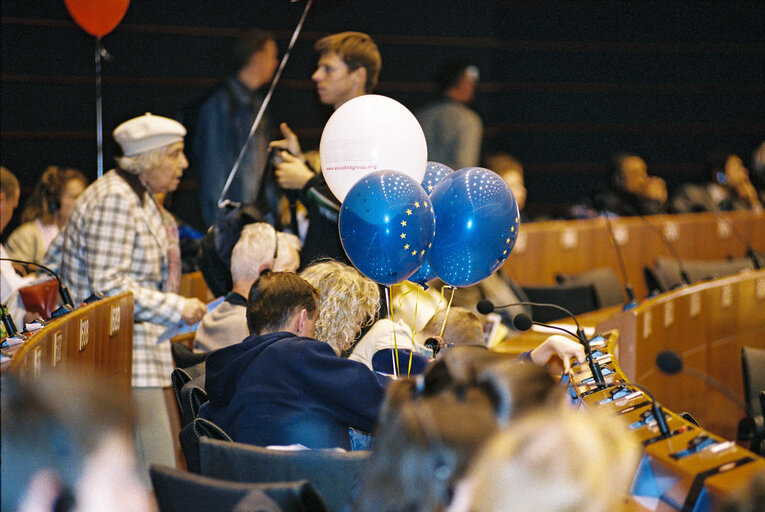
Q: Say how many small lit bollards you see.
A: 0